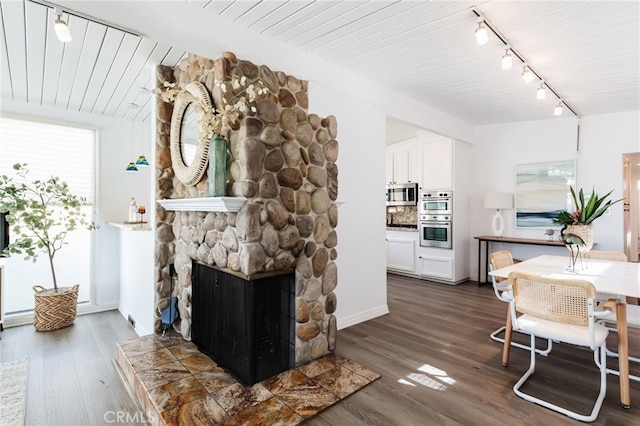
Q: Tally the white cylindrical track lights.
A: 6